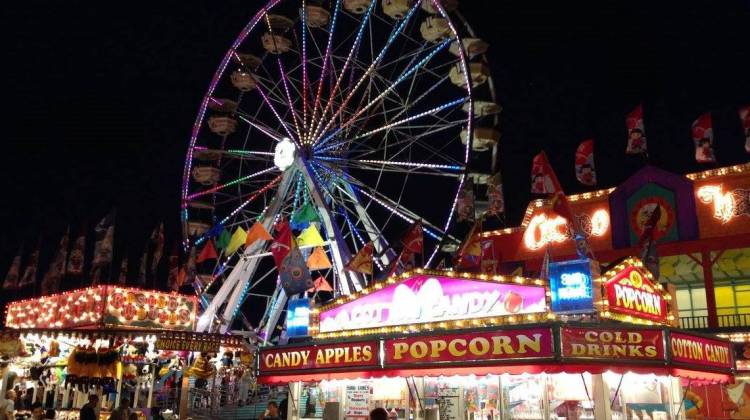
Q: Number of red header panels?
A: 4